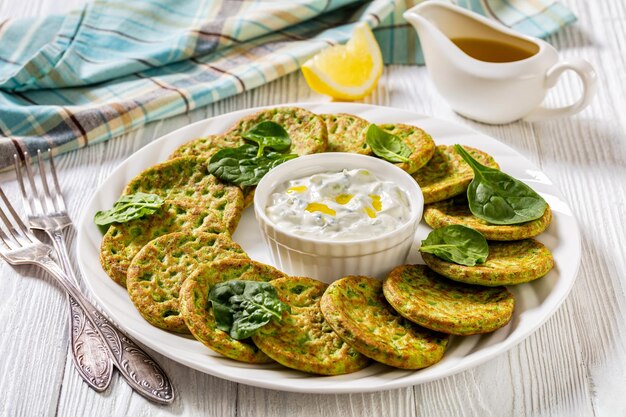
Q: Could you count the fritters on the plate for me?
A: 14